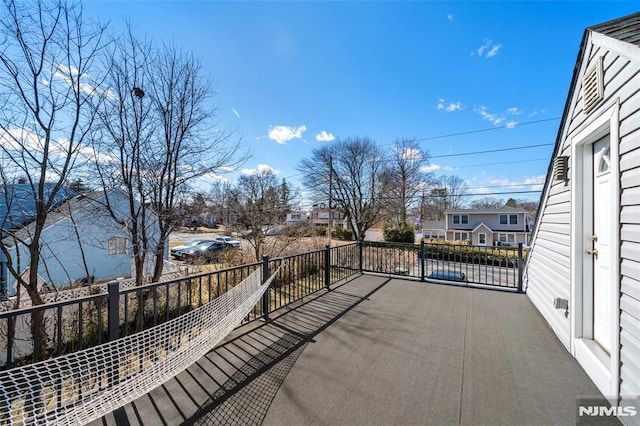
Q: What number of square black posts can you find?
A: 6